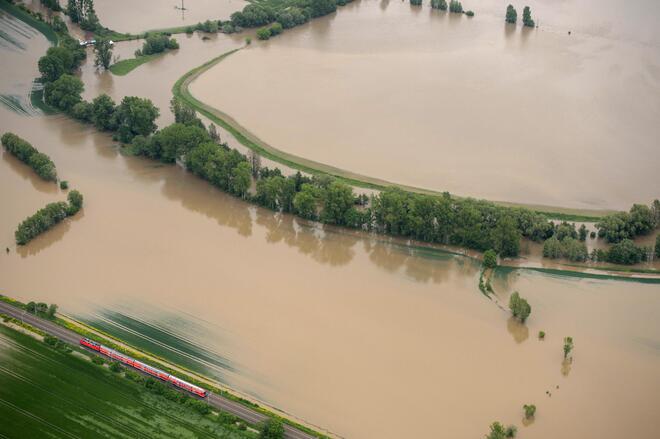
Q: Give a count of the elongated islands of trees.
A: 2